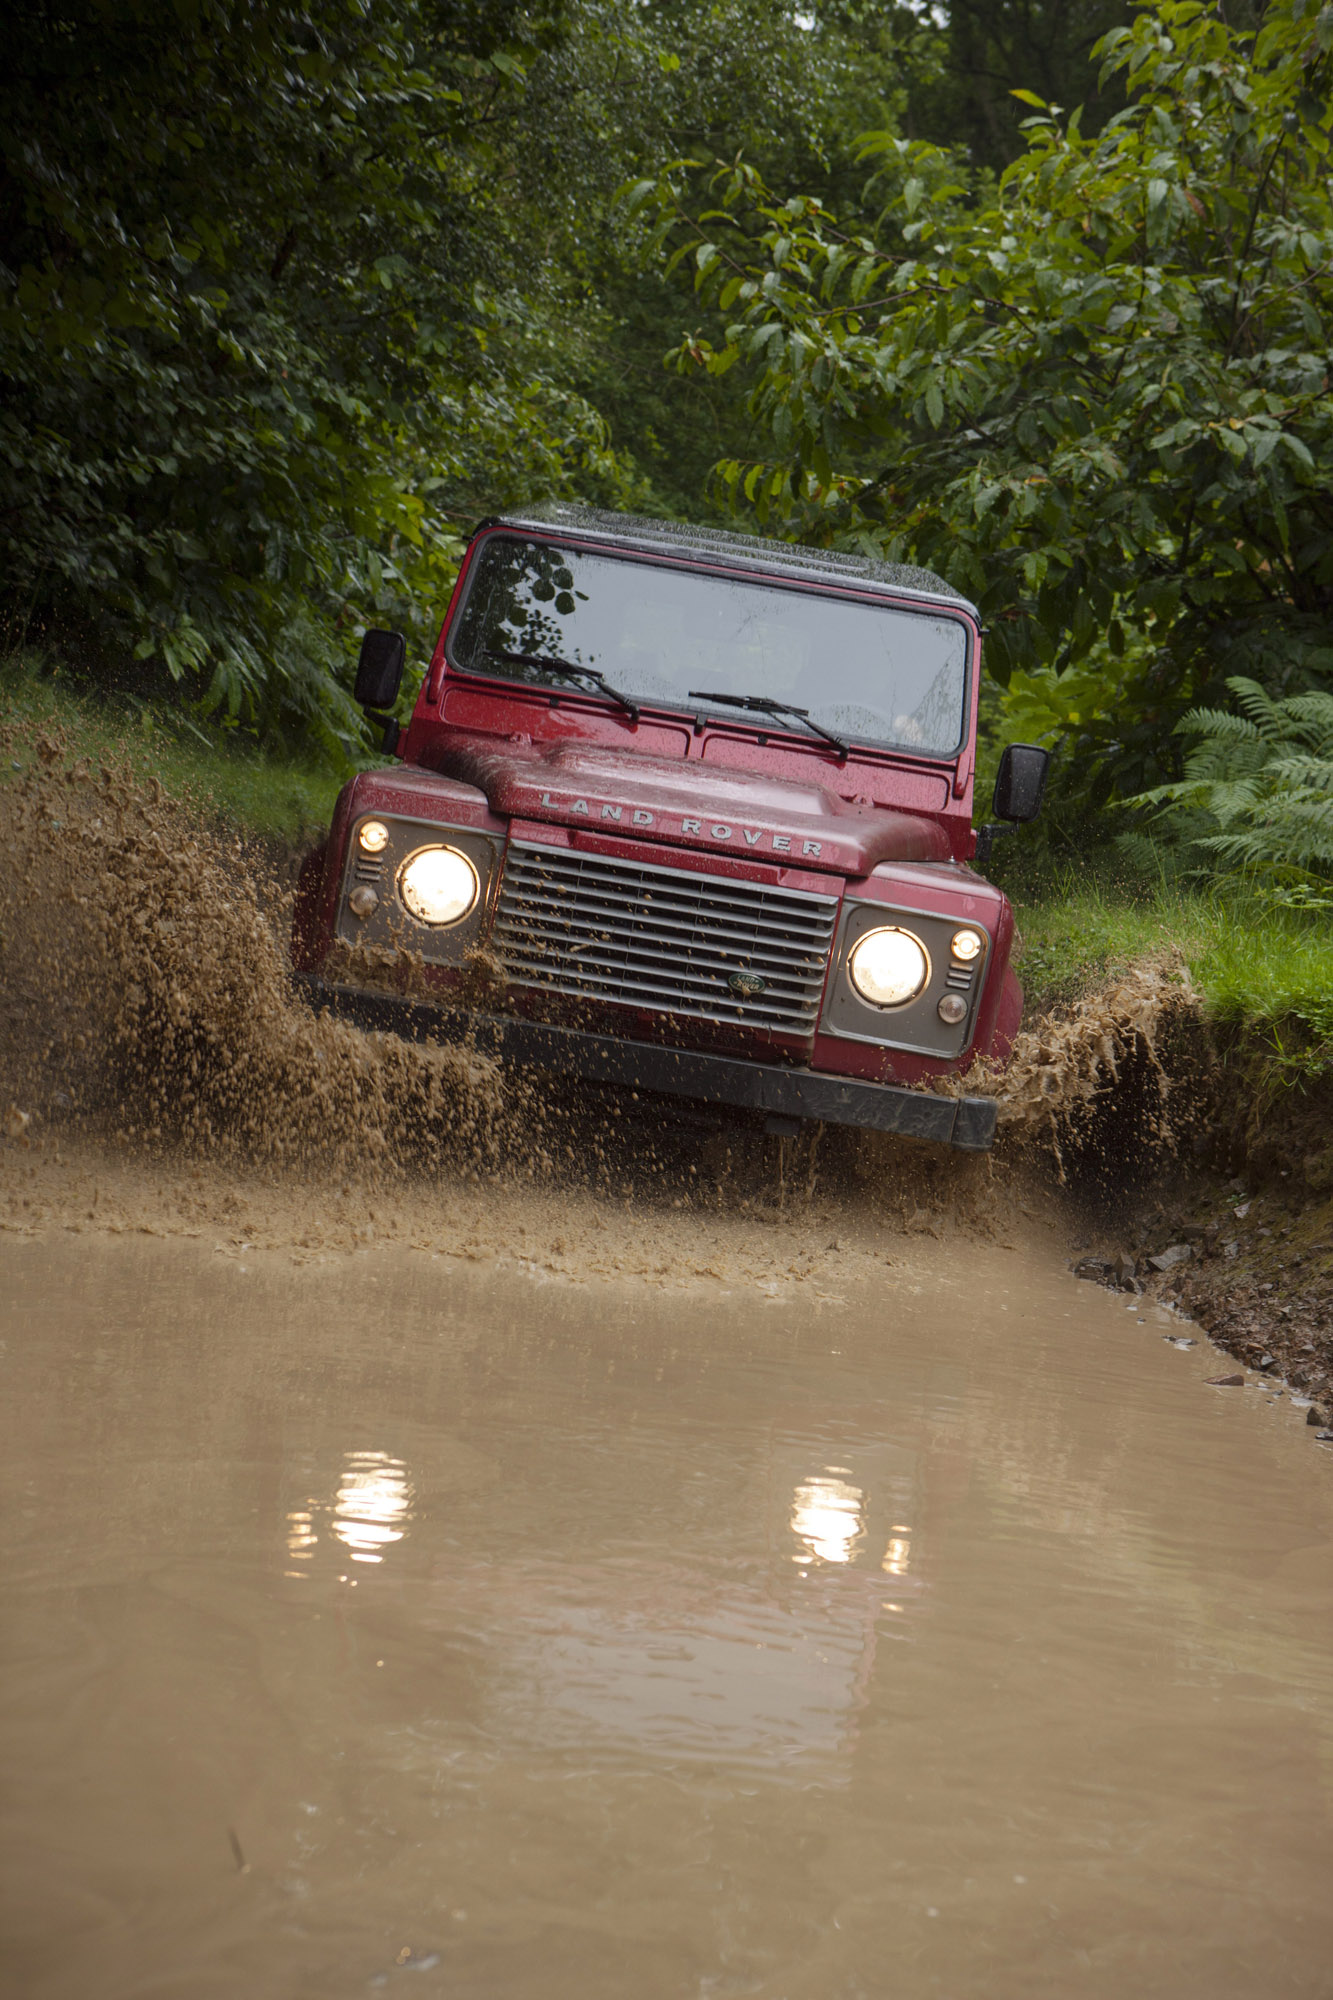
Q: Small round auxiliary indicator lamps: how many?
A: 4